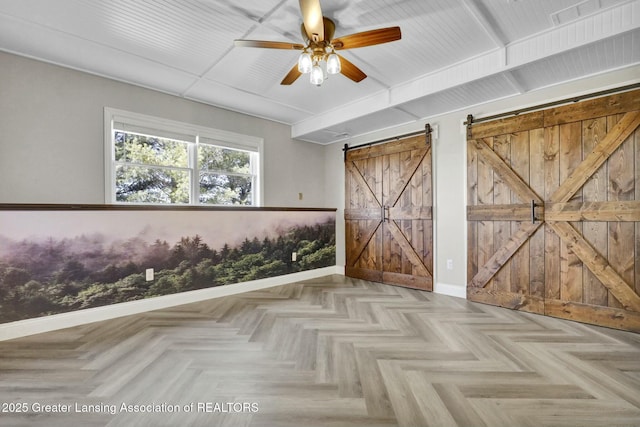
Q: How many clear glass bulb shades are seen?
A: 3